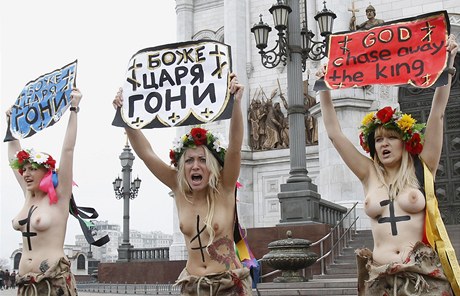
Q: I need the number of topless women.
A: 3